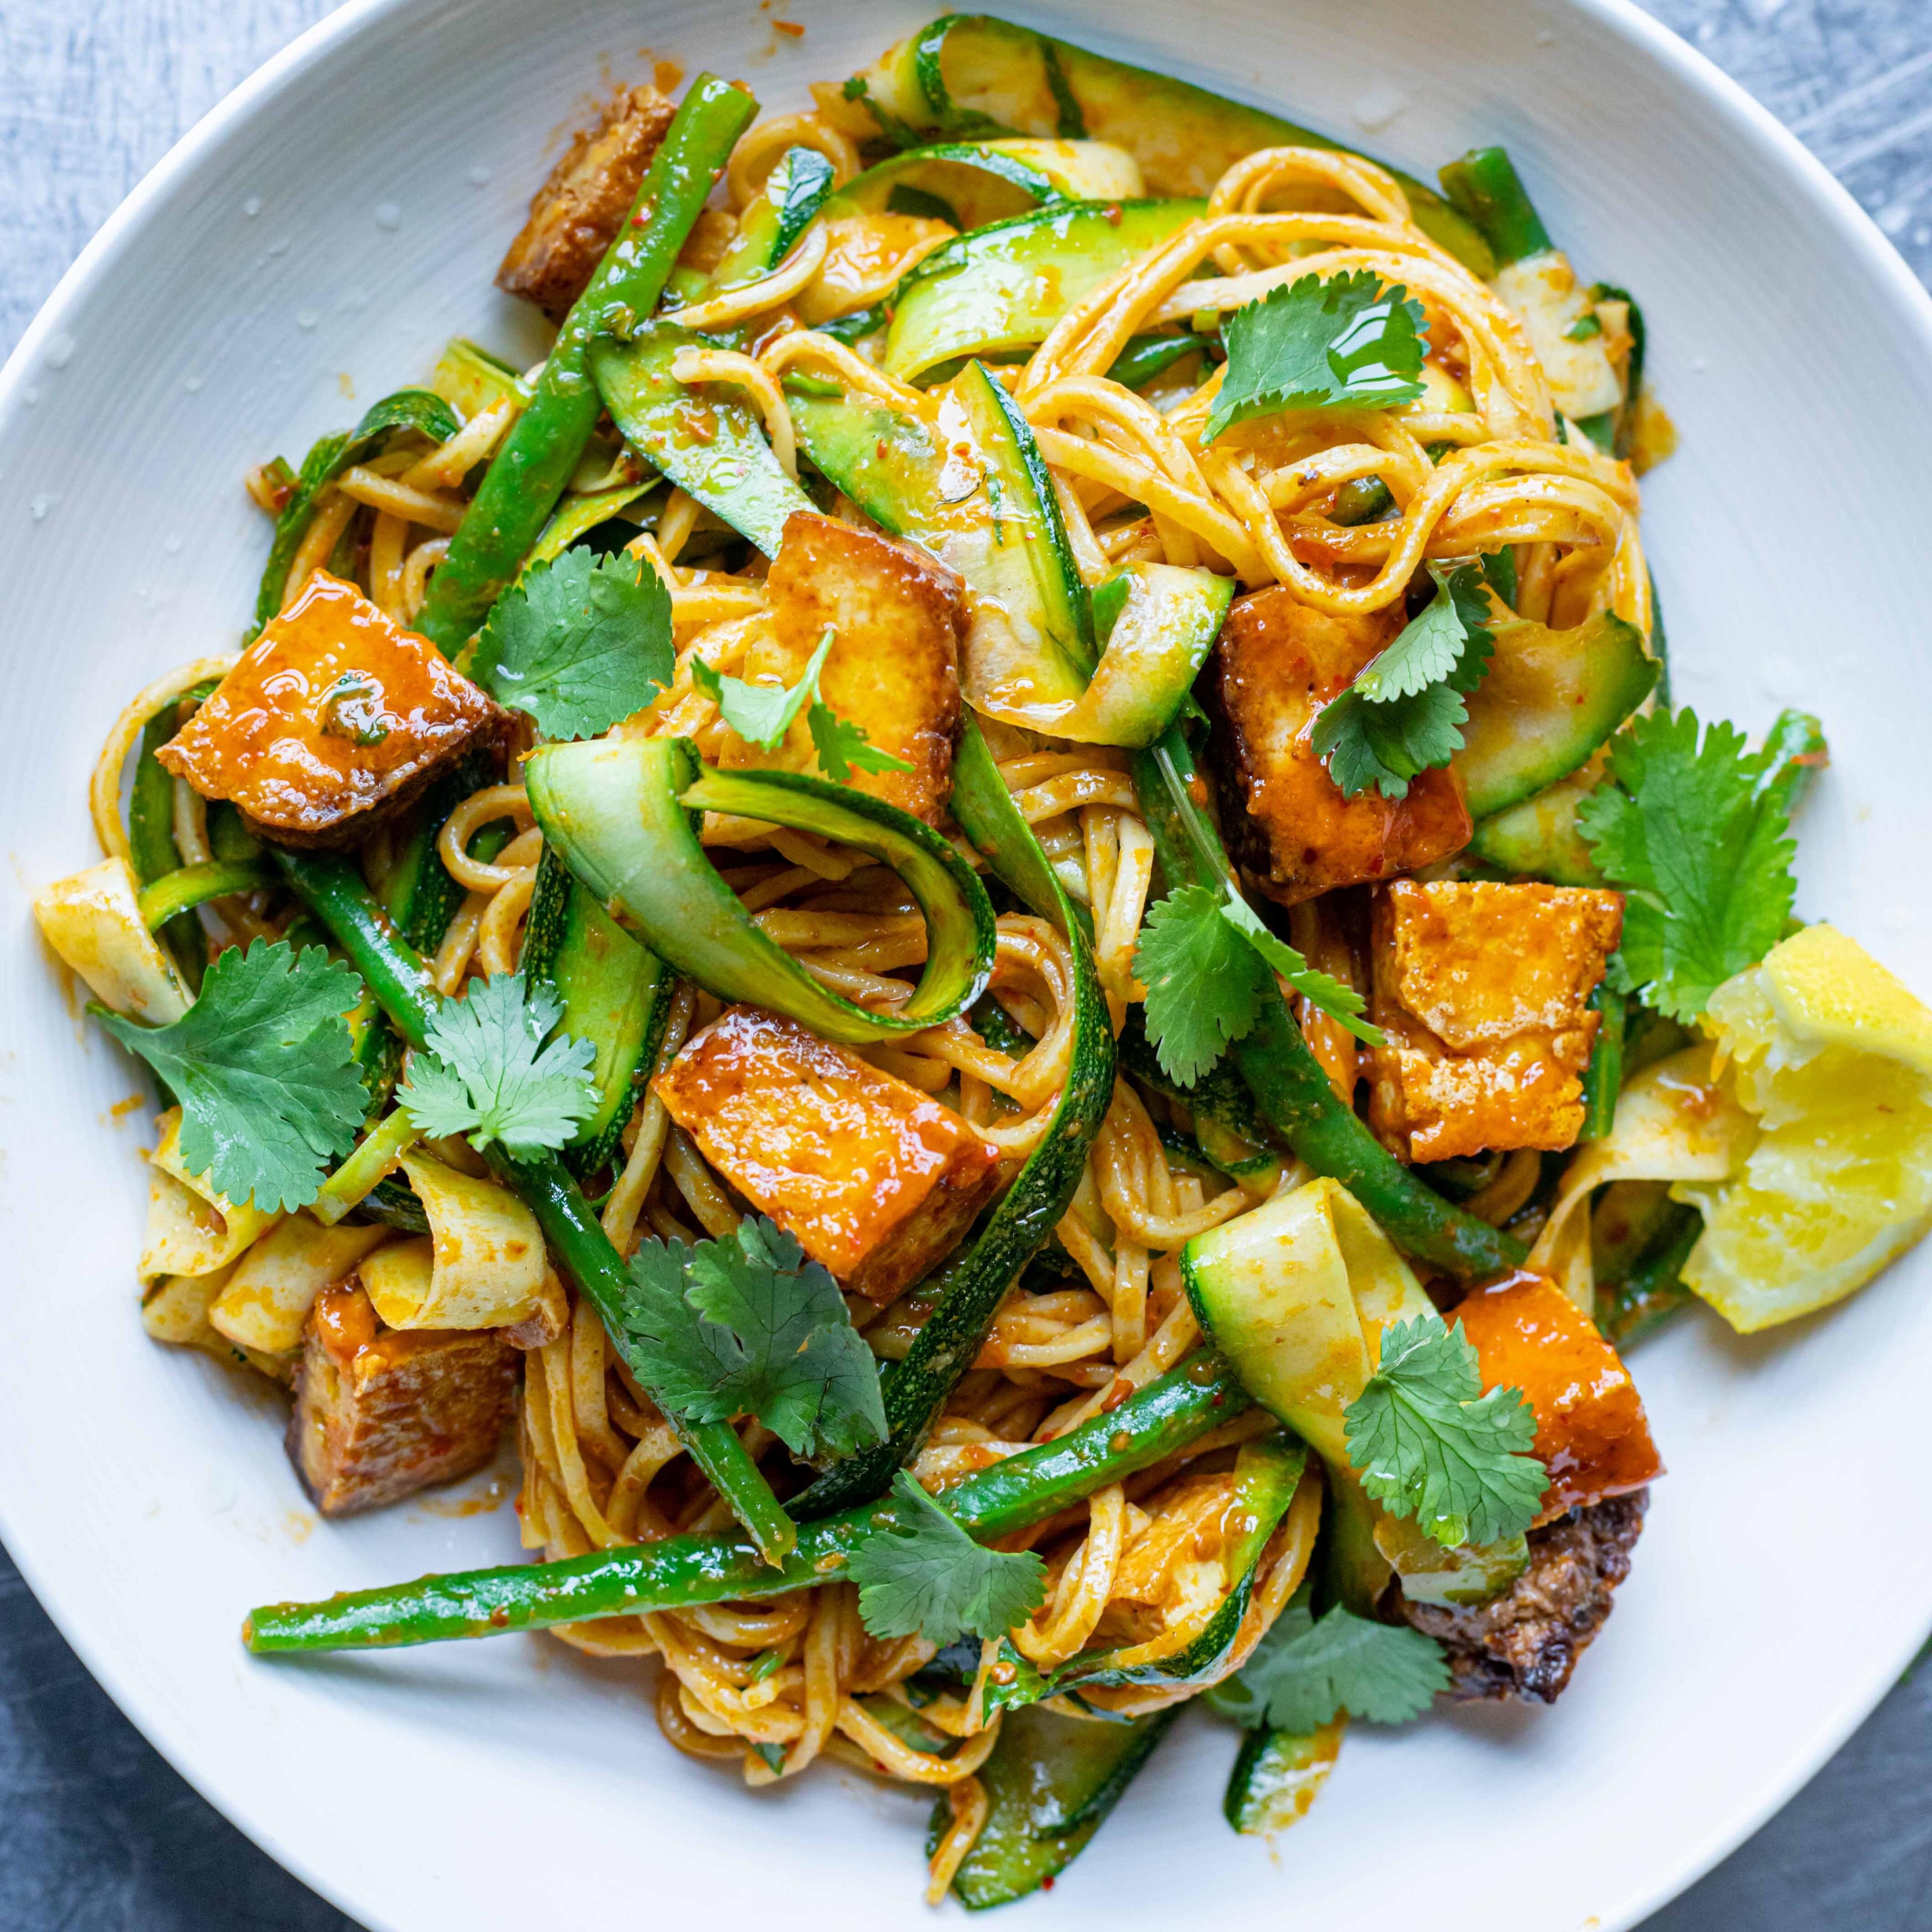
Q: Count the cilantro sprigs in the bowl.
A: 12